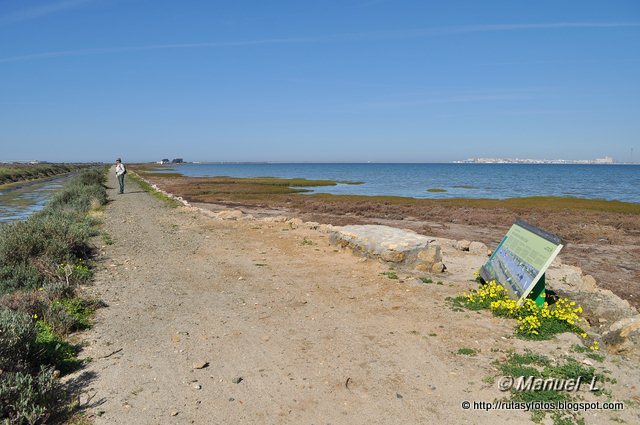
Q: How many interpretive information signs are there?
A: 1